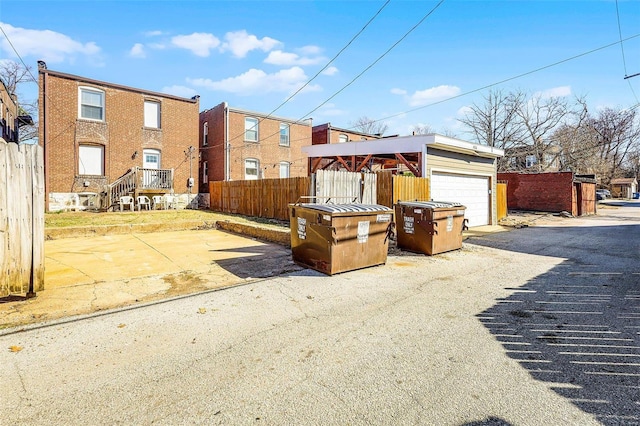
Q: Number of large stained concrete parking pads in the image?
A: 1